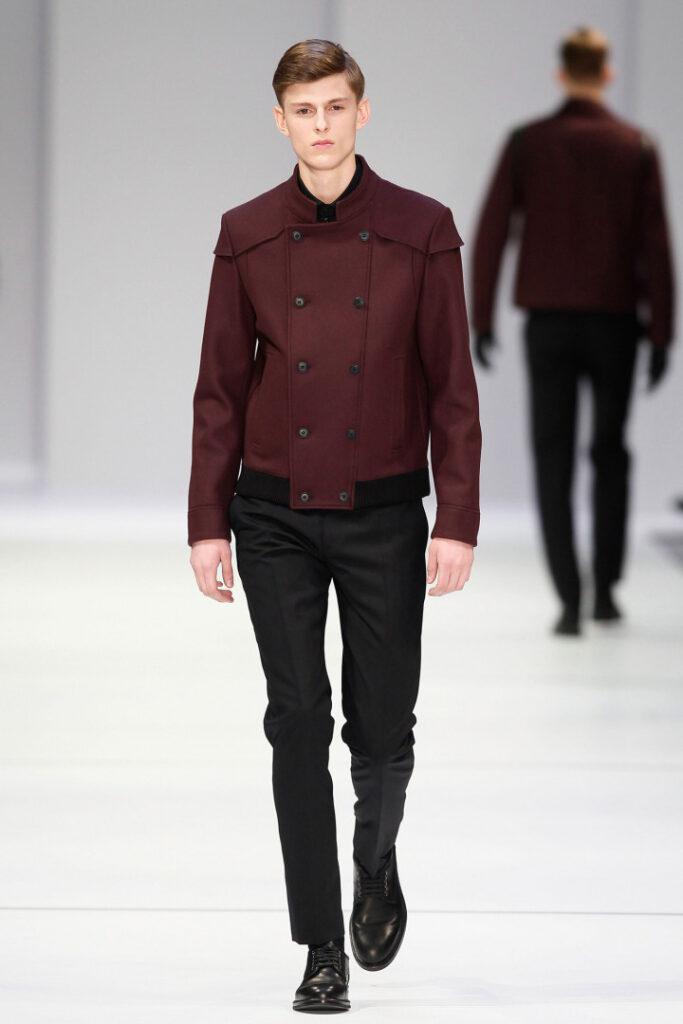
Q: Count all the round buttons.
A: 10